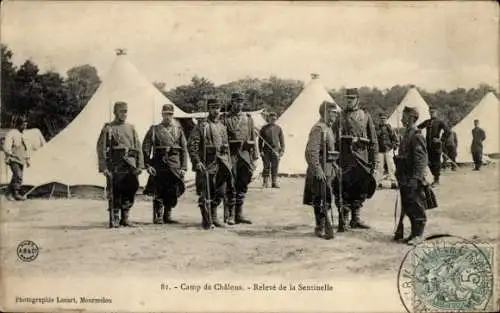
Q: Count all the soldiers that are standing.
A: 13